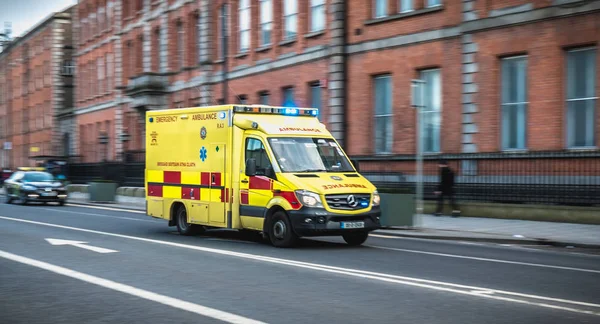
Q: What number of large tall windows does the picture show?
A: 4